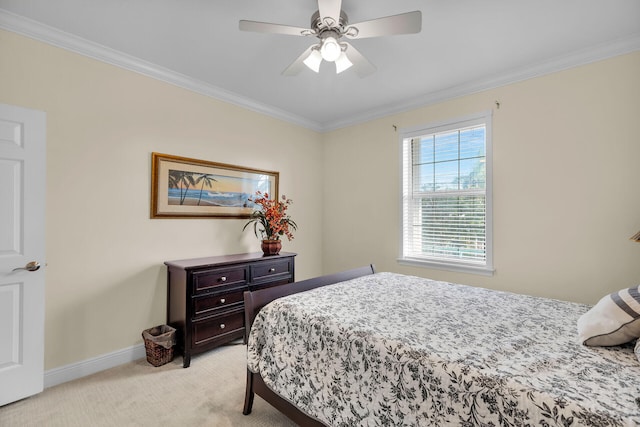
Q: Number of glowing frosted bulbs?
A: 3